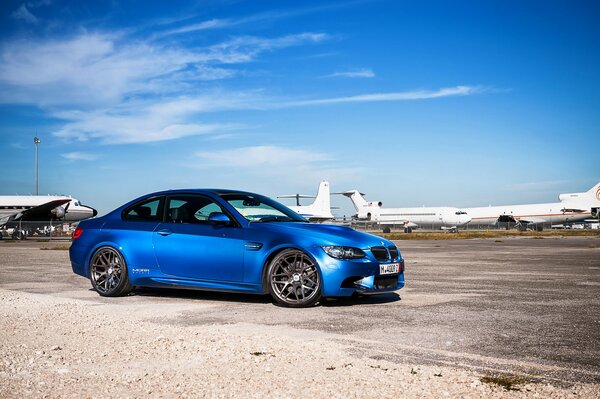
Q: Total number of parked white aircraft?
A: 4